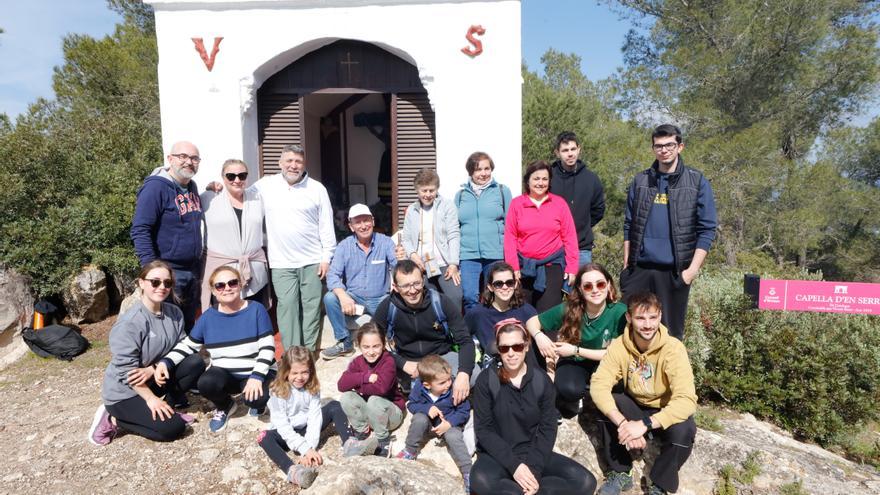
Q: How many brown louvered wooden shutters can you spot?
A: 2